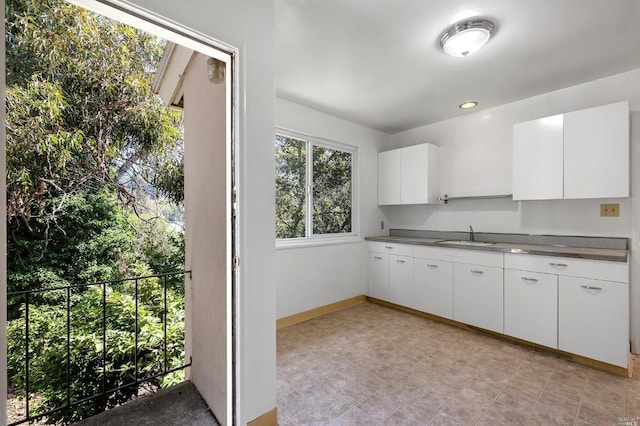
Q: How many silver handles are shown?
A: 8